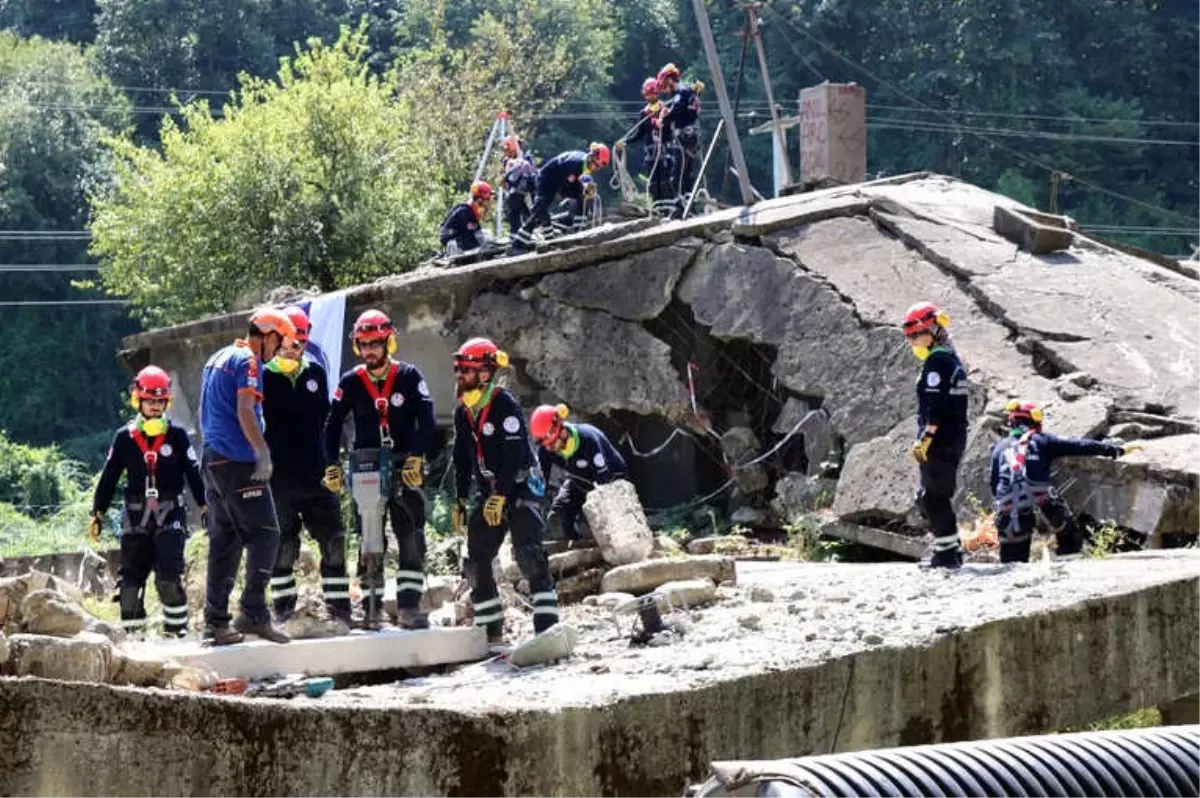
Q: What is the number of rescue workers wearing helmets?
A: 13